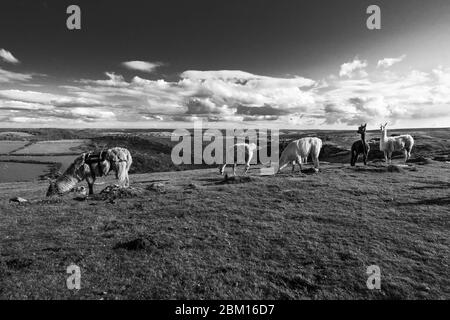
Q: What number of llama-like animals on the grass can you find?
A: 5